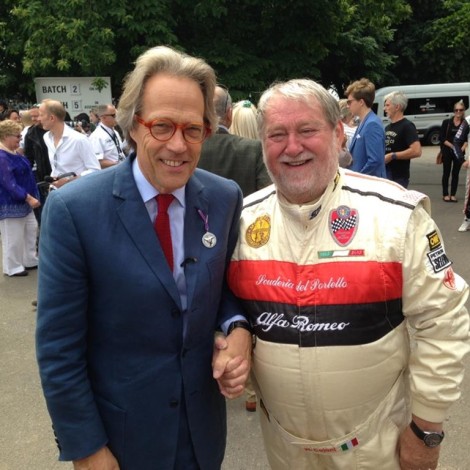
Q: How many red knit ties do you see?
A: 1